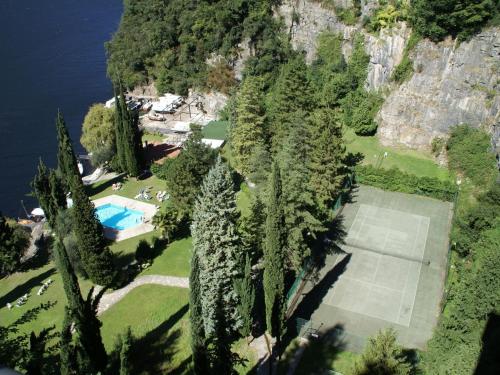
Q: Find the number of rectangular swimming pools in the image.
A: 1